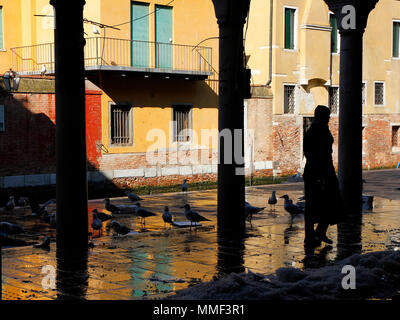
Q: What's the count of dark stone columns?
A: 3